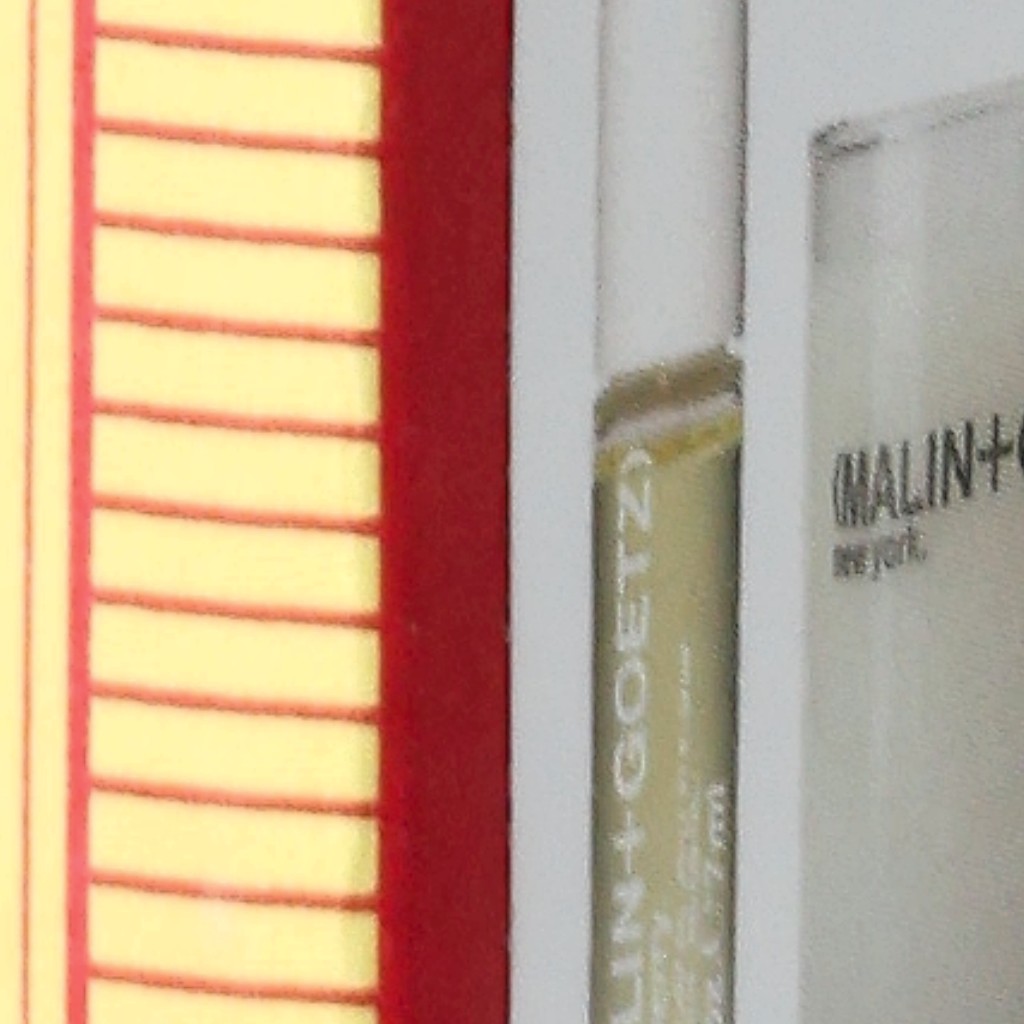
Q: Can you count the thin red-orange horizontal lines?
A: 11